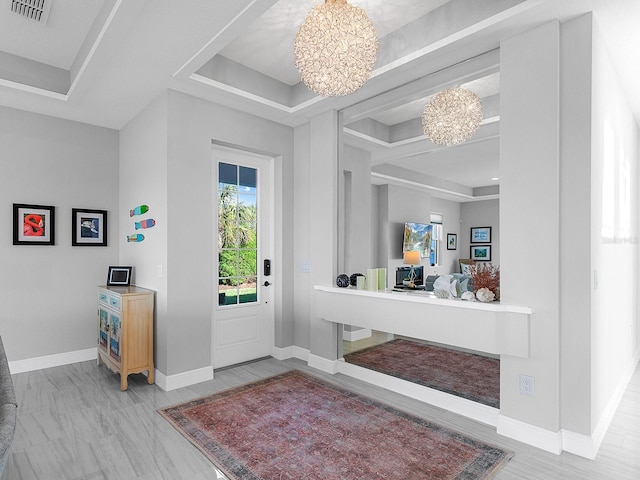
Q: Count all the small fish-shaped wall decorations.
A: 3